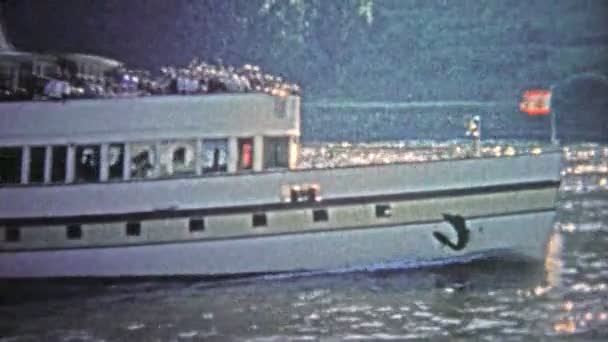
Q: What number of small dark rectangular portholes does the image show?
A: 7